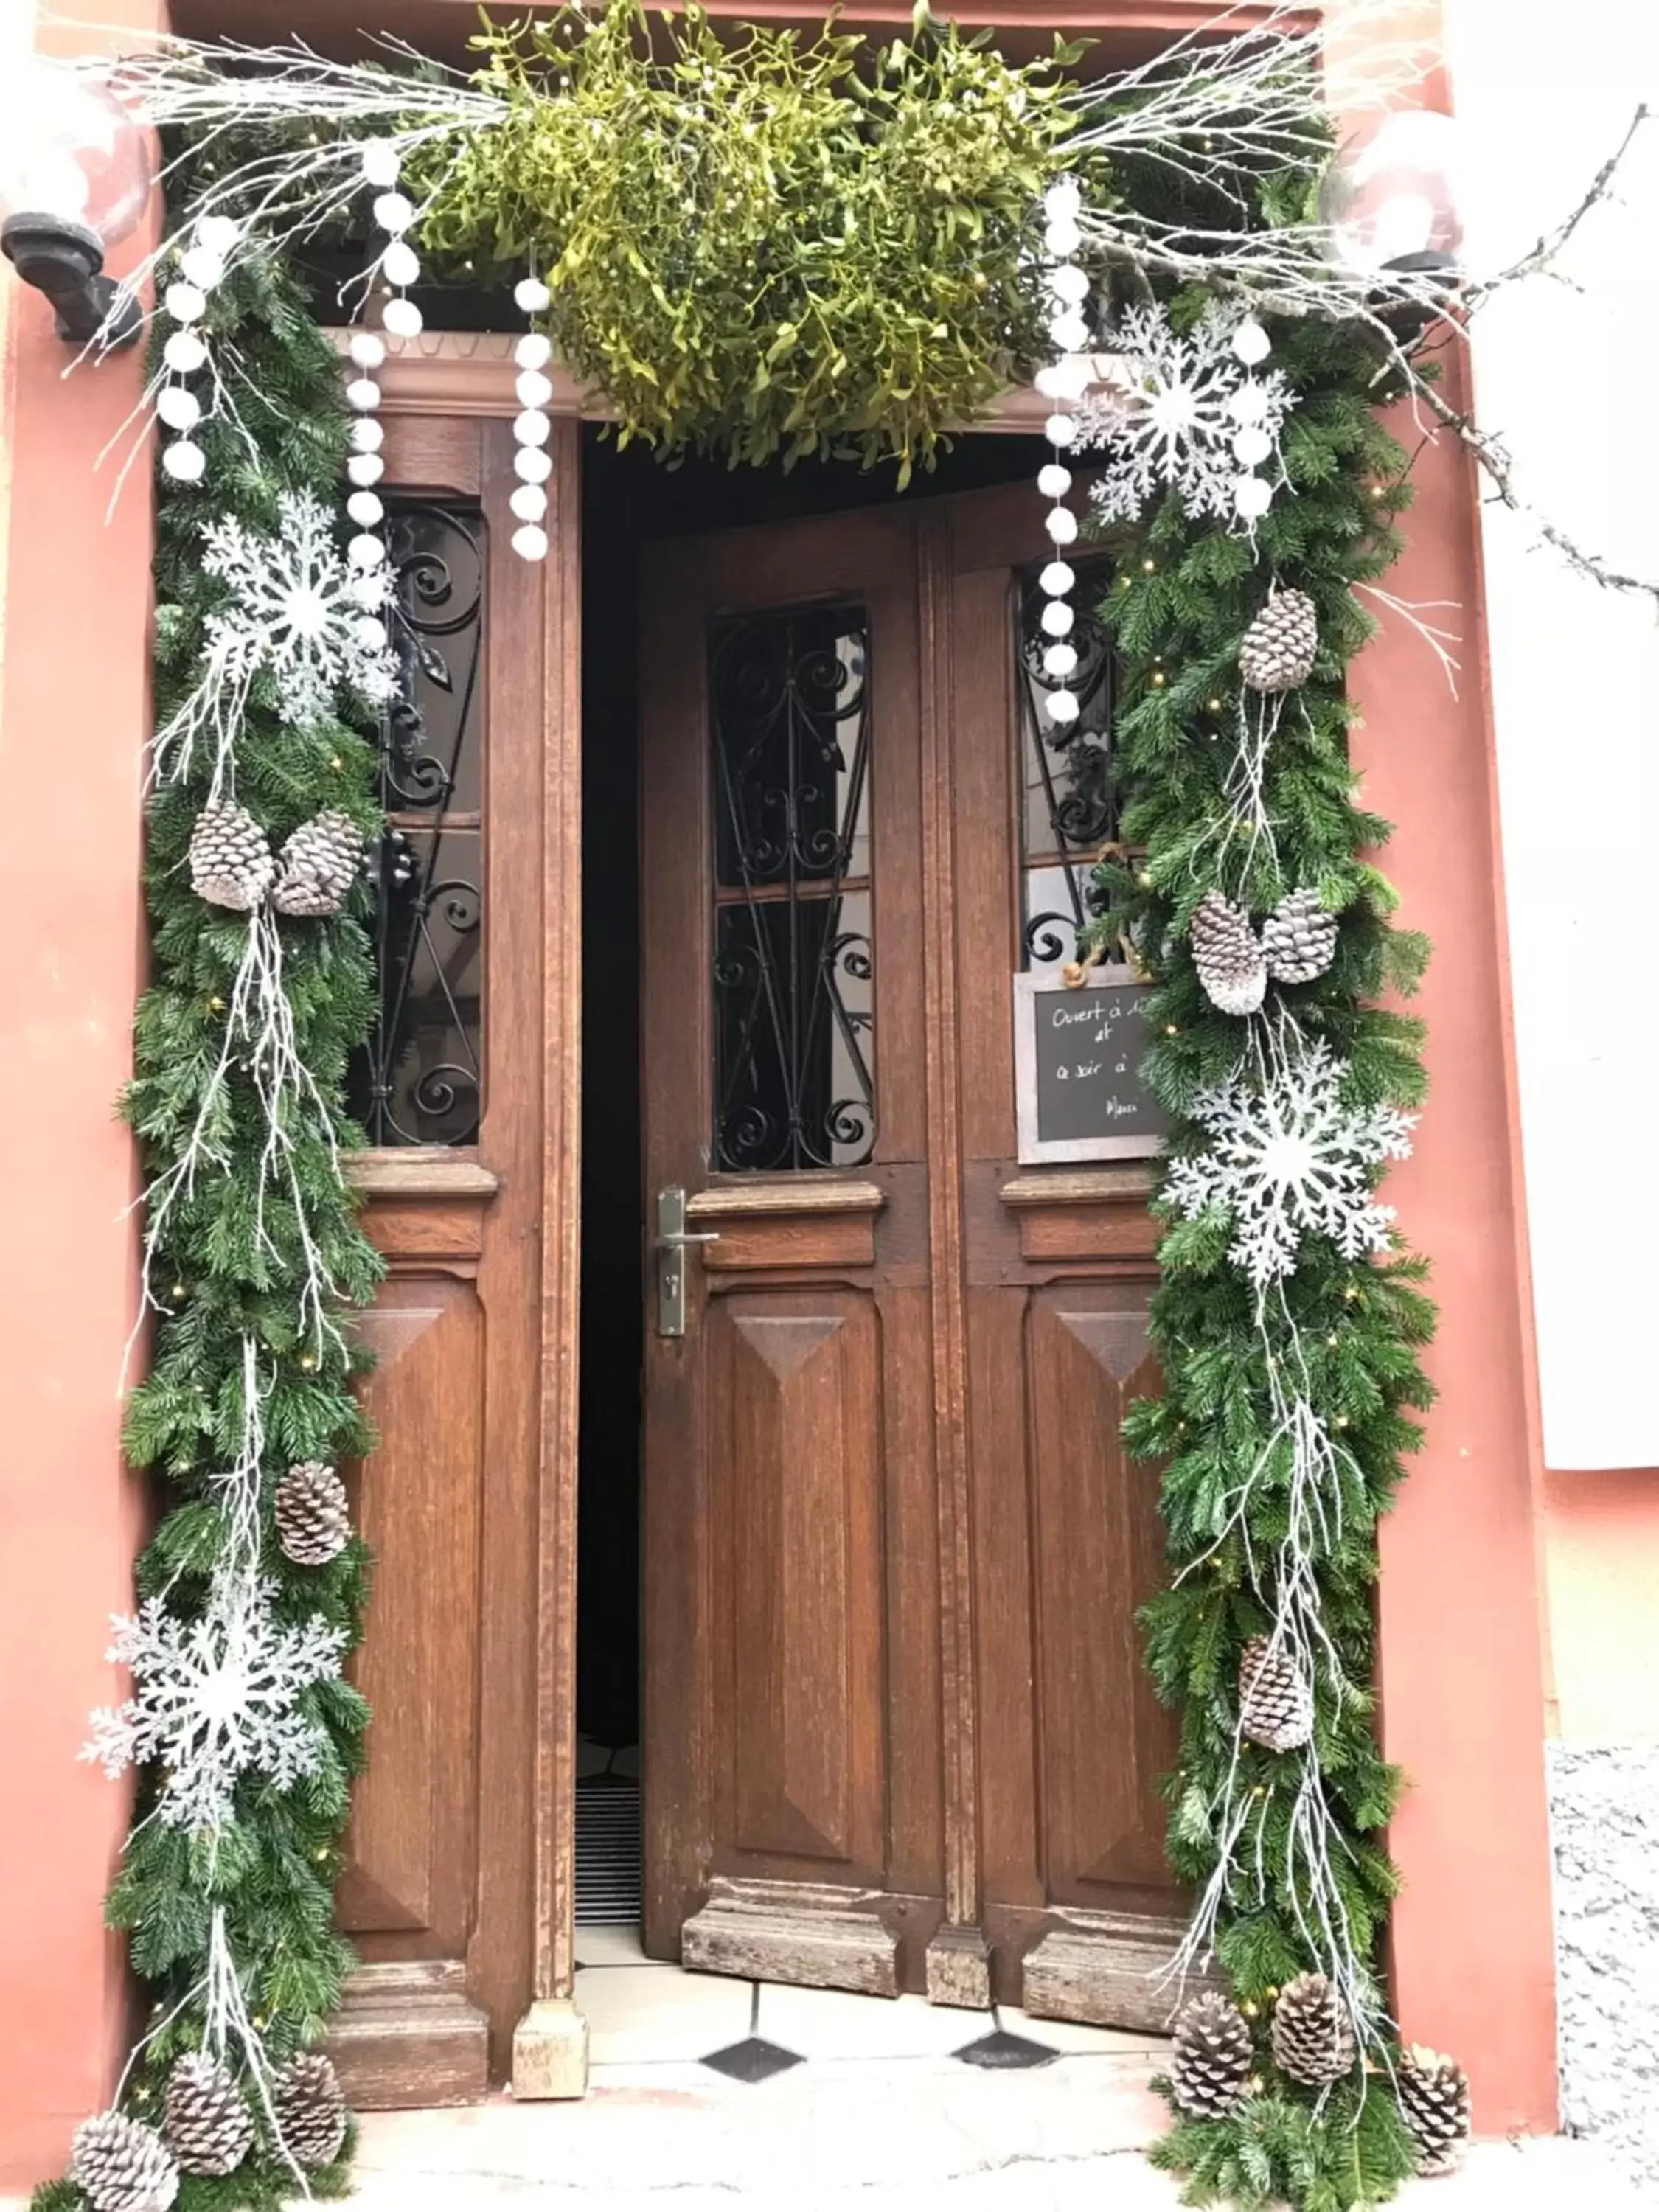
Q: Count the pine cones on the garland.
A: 13